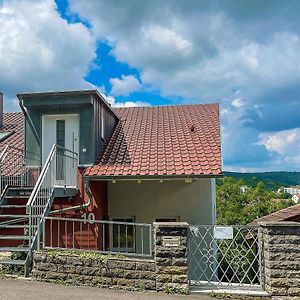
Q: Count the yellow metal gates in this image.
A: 0